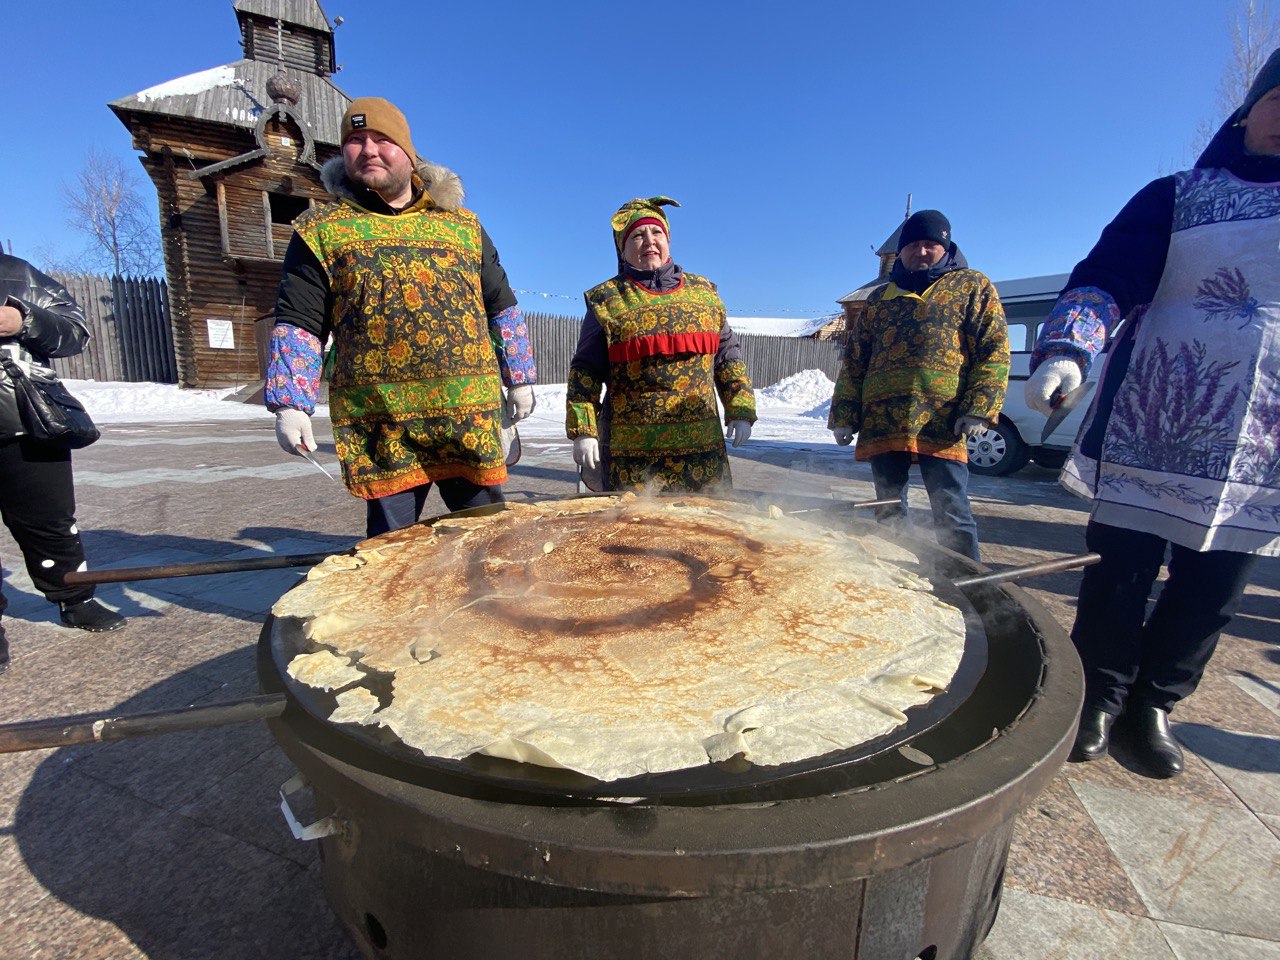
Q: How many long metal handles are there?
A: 4